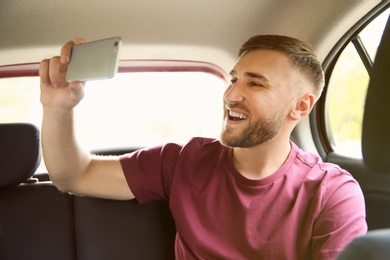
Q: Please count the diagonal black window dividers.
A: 1